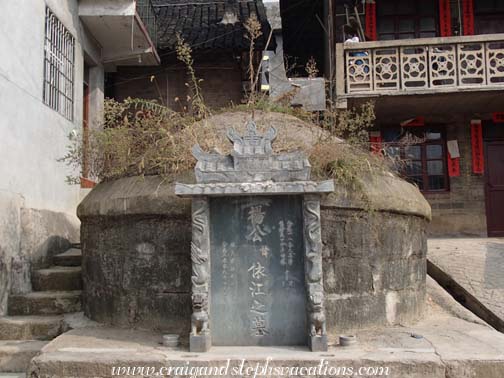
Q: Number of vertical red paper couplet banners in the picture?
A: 6